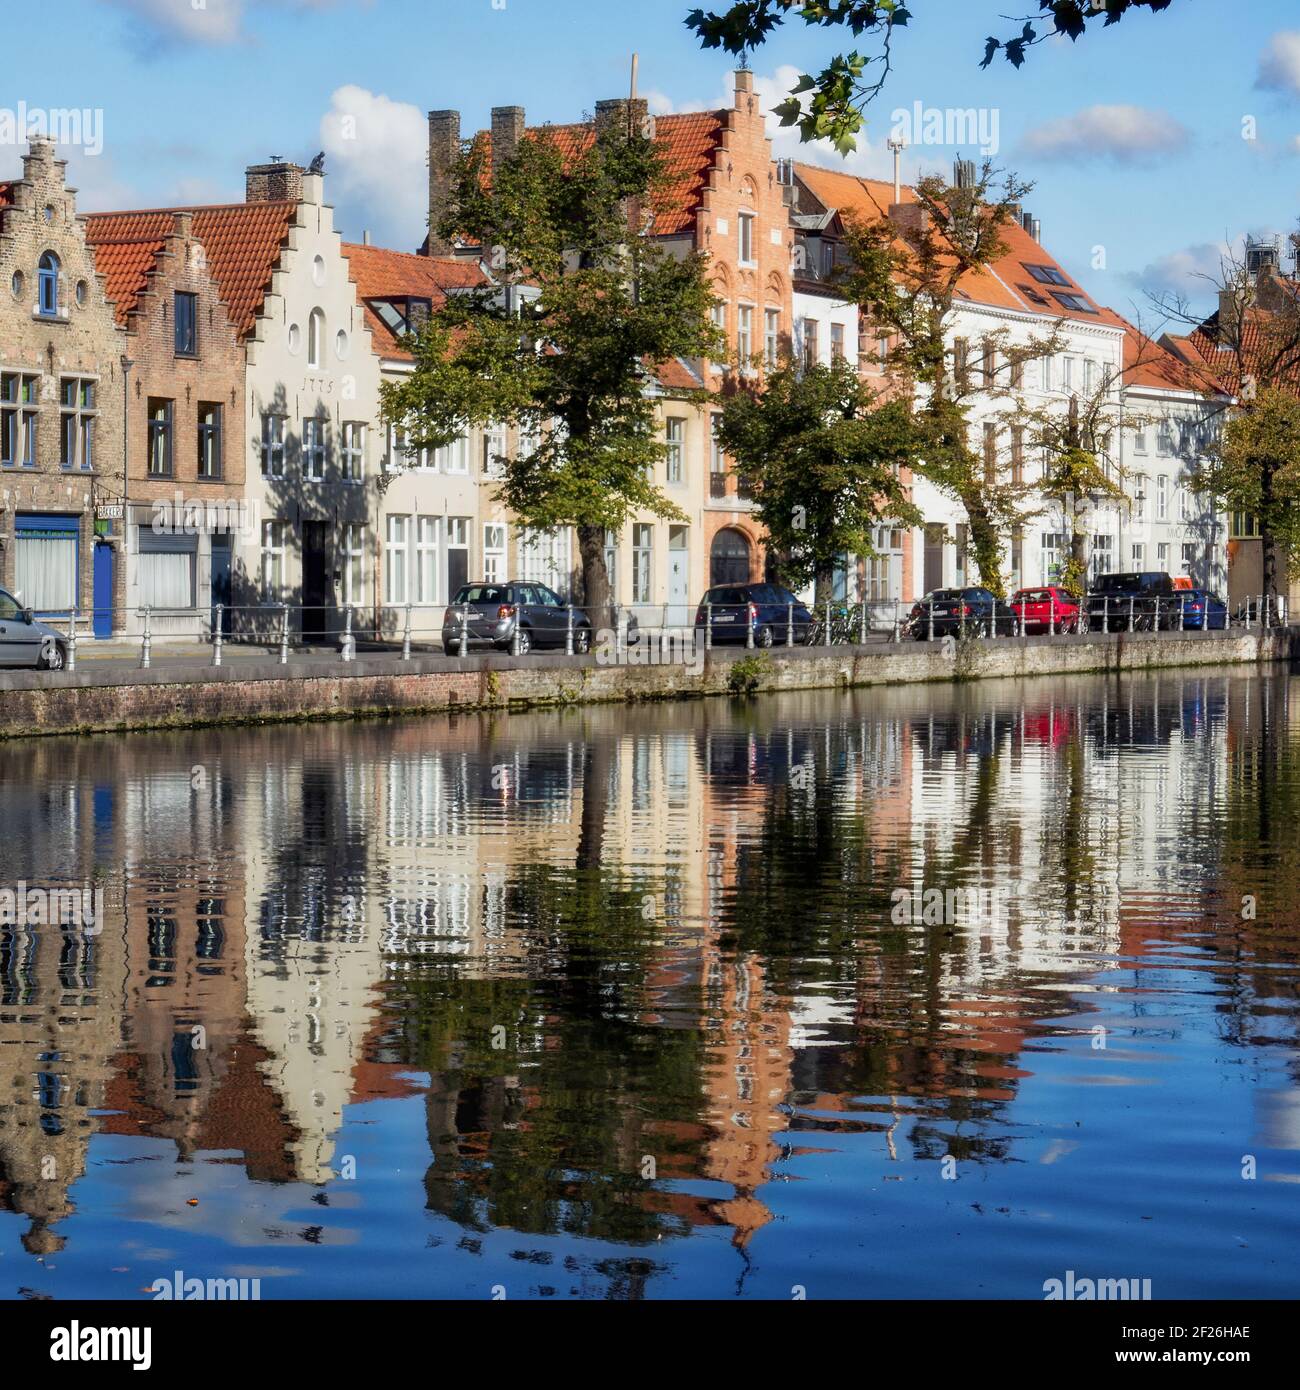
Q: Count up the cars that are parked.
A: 7